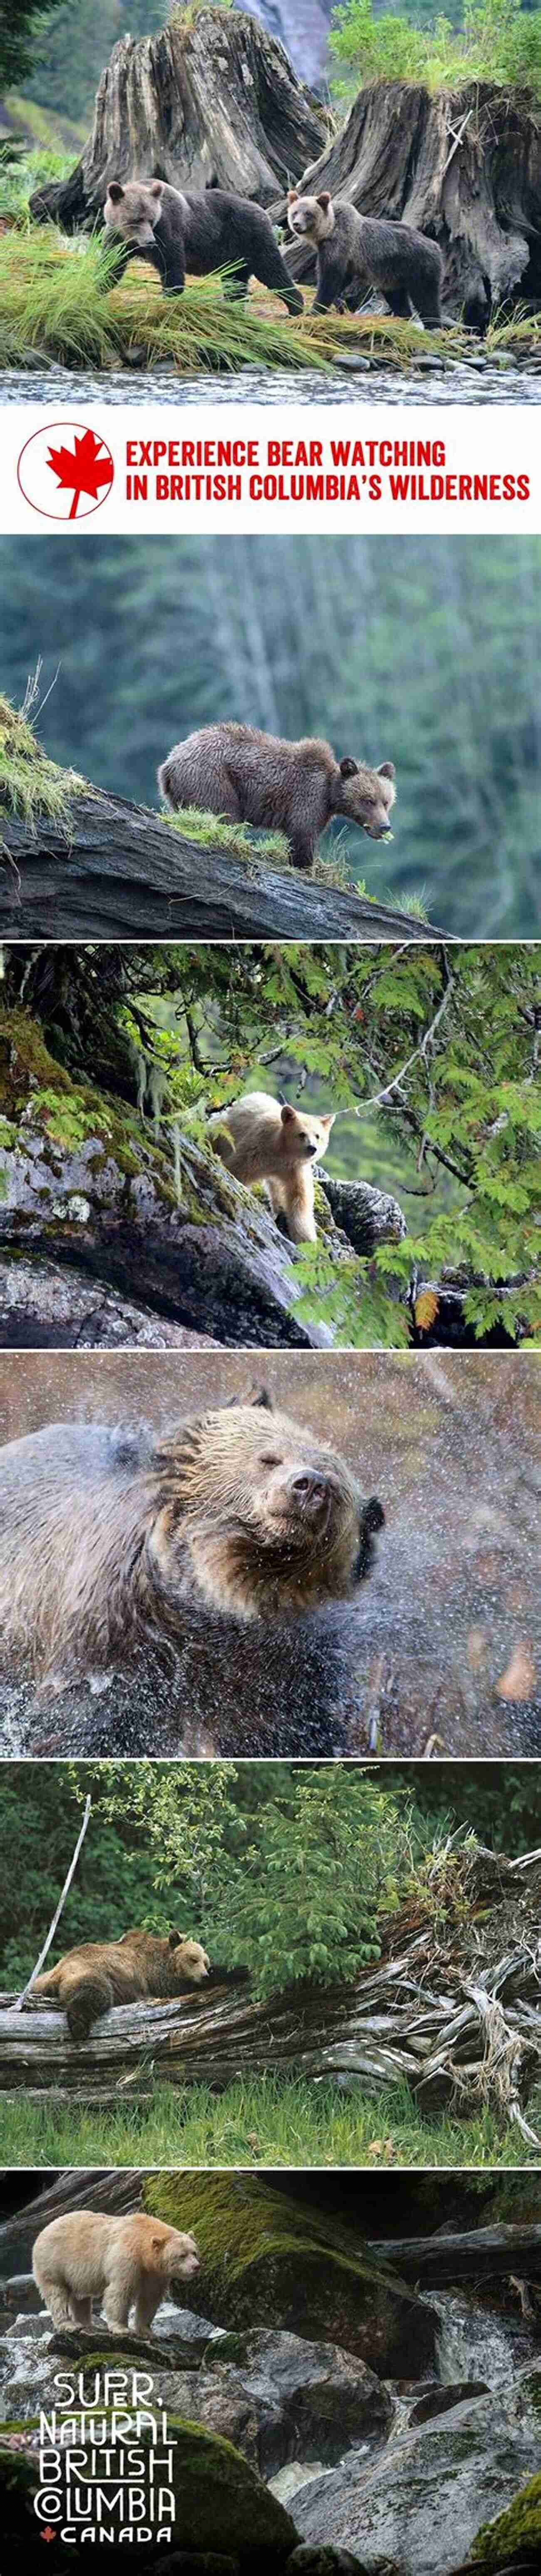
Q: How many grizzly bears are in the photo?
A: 5